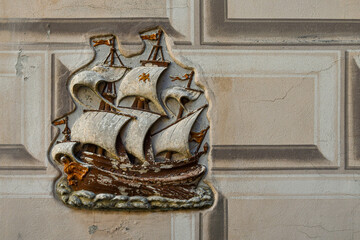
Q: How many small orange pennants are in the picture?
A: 5